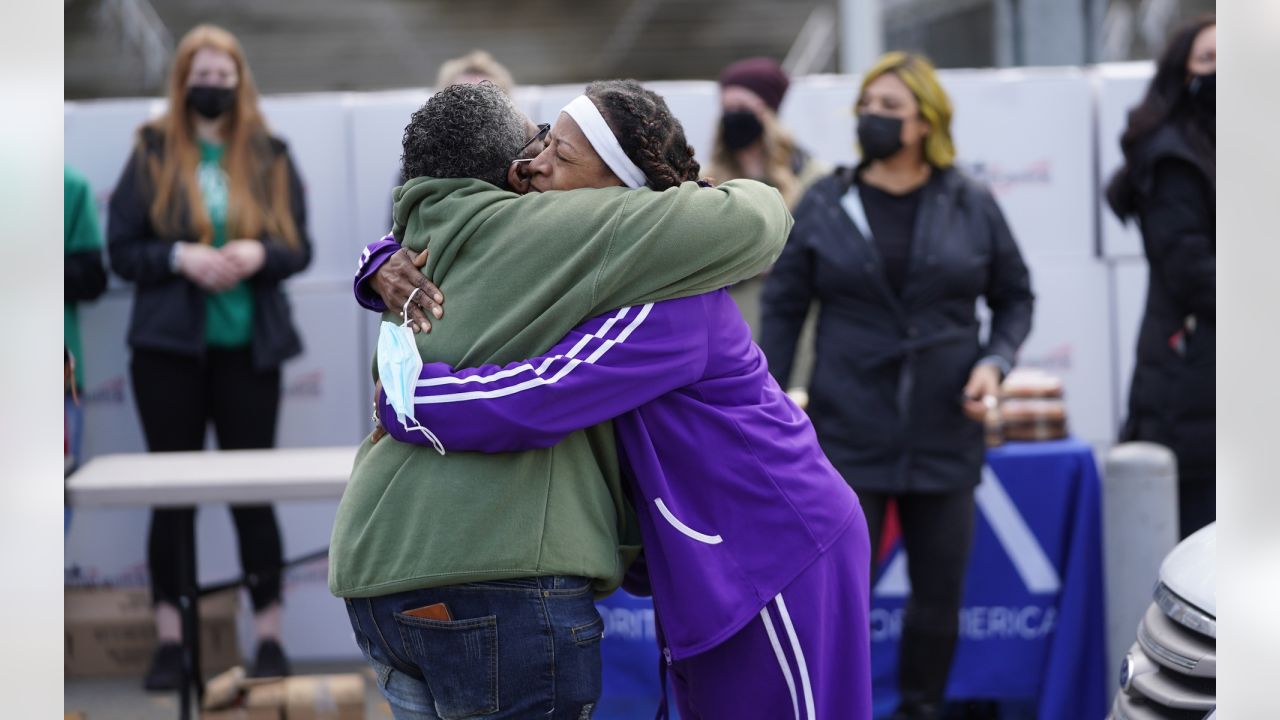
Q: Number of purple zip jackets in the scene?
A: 1